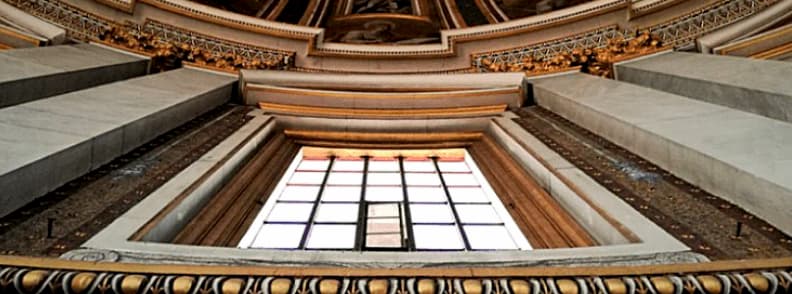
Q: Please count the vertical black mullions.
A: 4